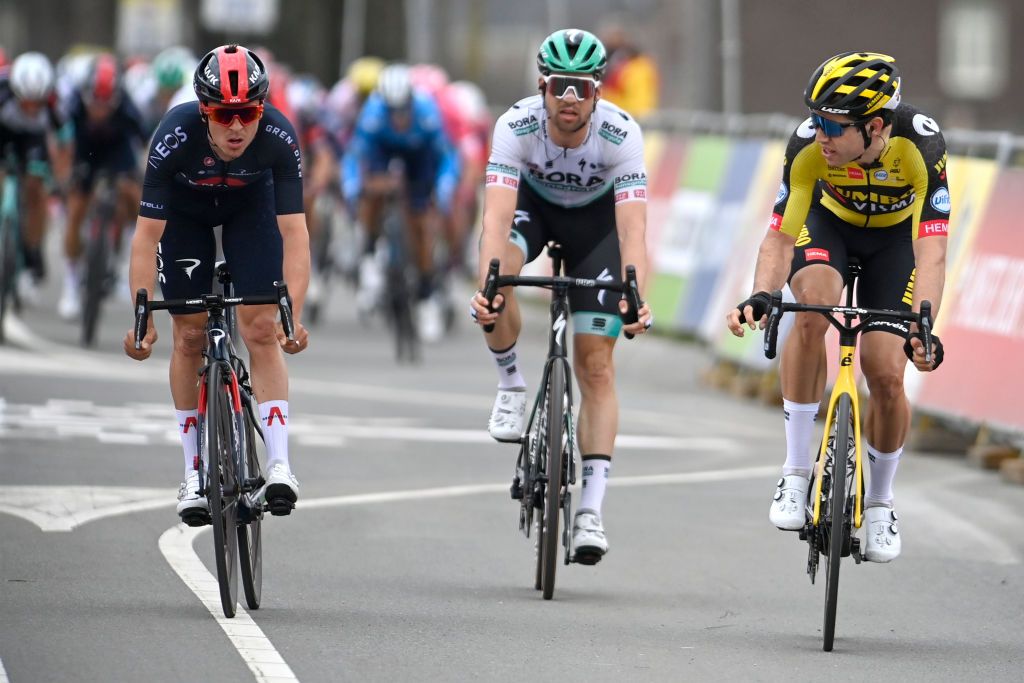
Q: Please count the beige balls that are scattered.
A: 0